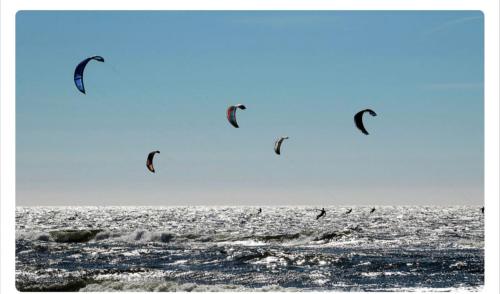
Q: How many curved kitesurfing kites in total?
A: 5